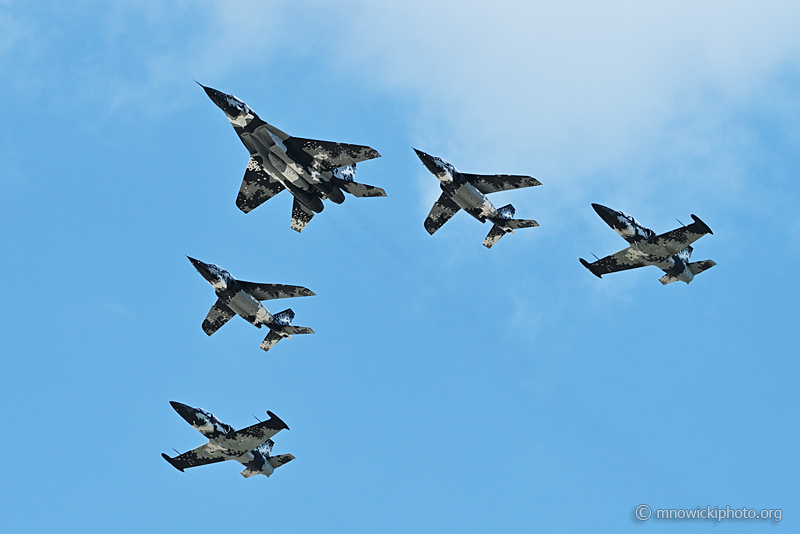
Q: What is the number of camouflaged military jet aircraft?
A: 5